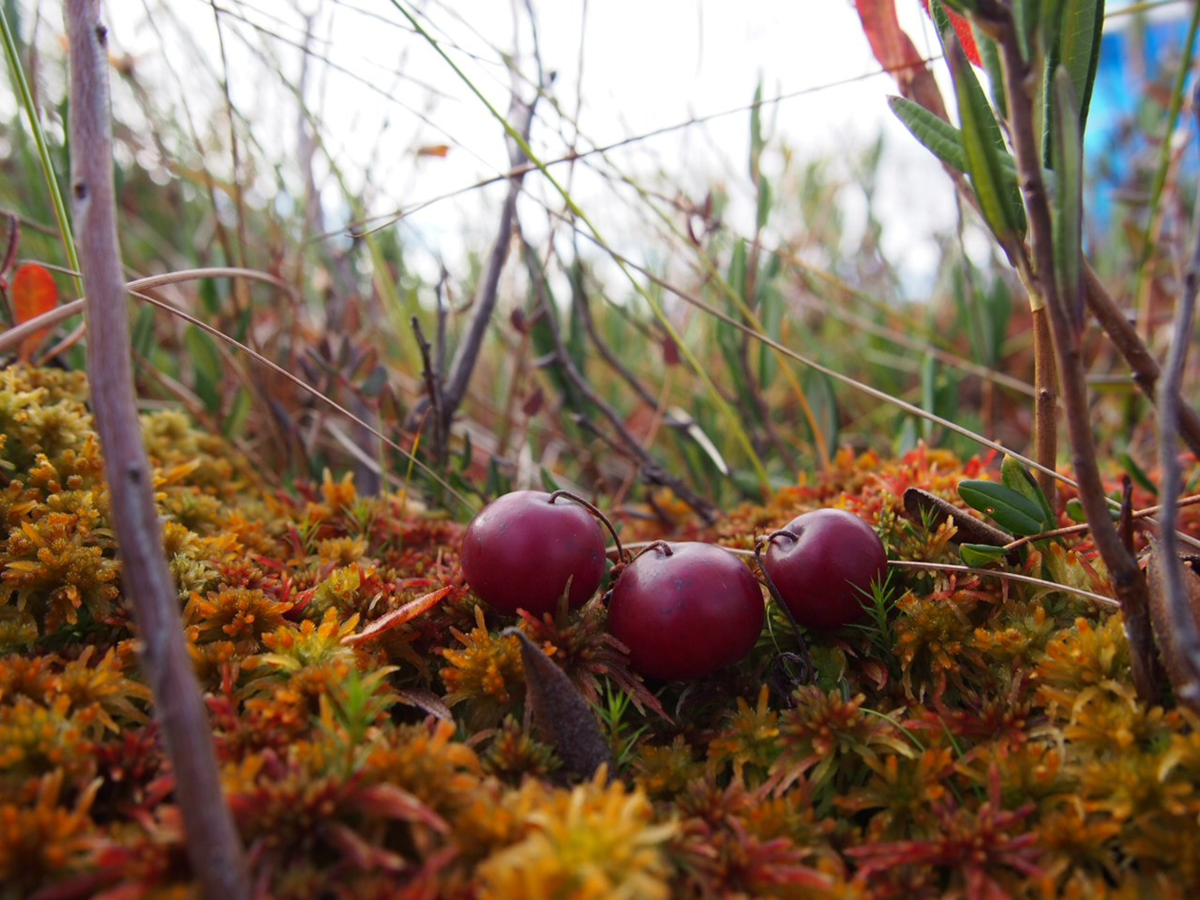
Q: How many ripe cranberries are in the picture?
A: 3